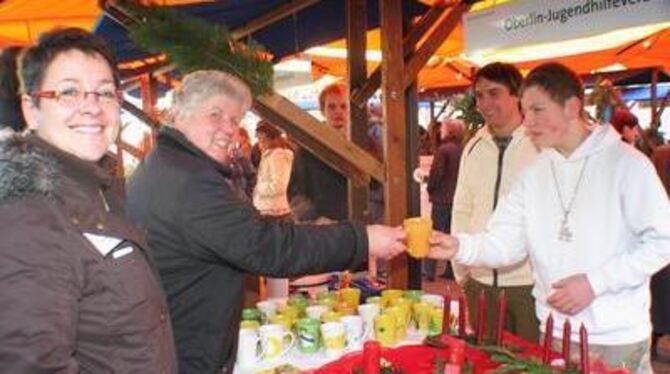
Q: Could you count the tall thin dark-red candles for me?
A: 7